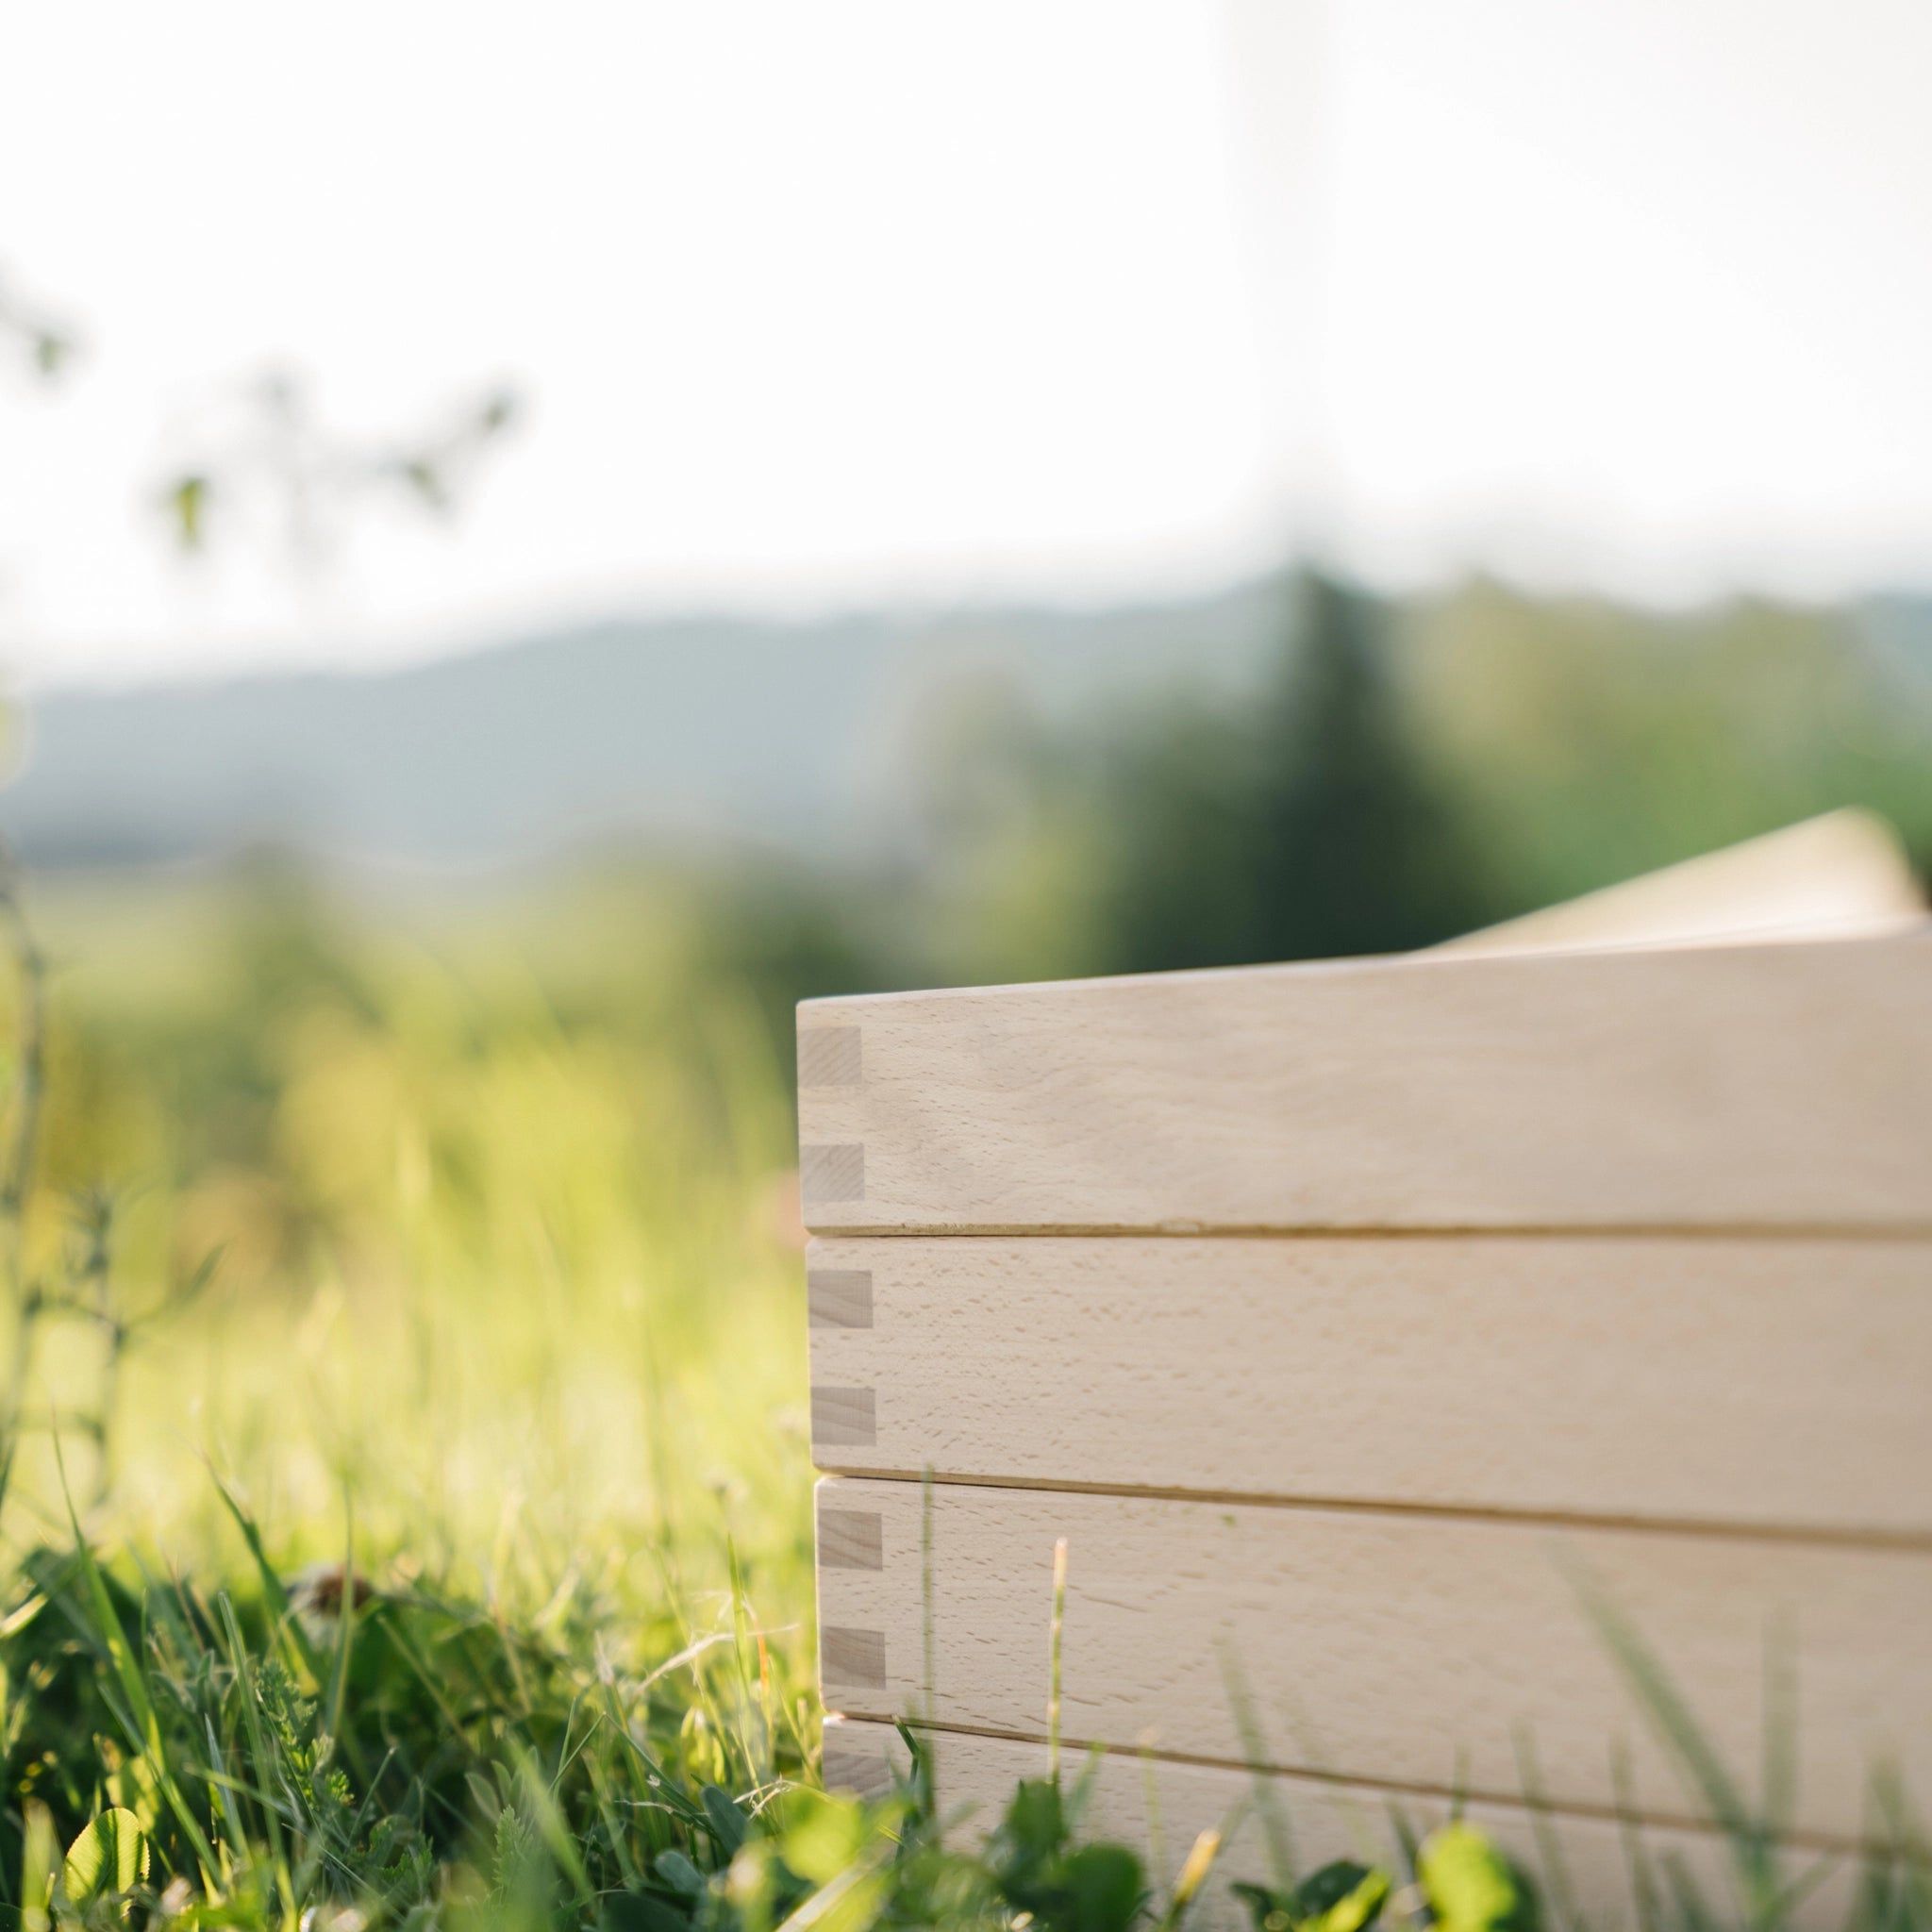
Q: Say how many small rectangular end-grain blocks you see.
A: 7